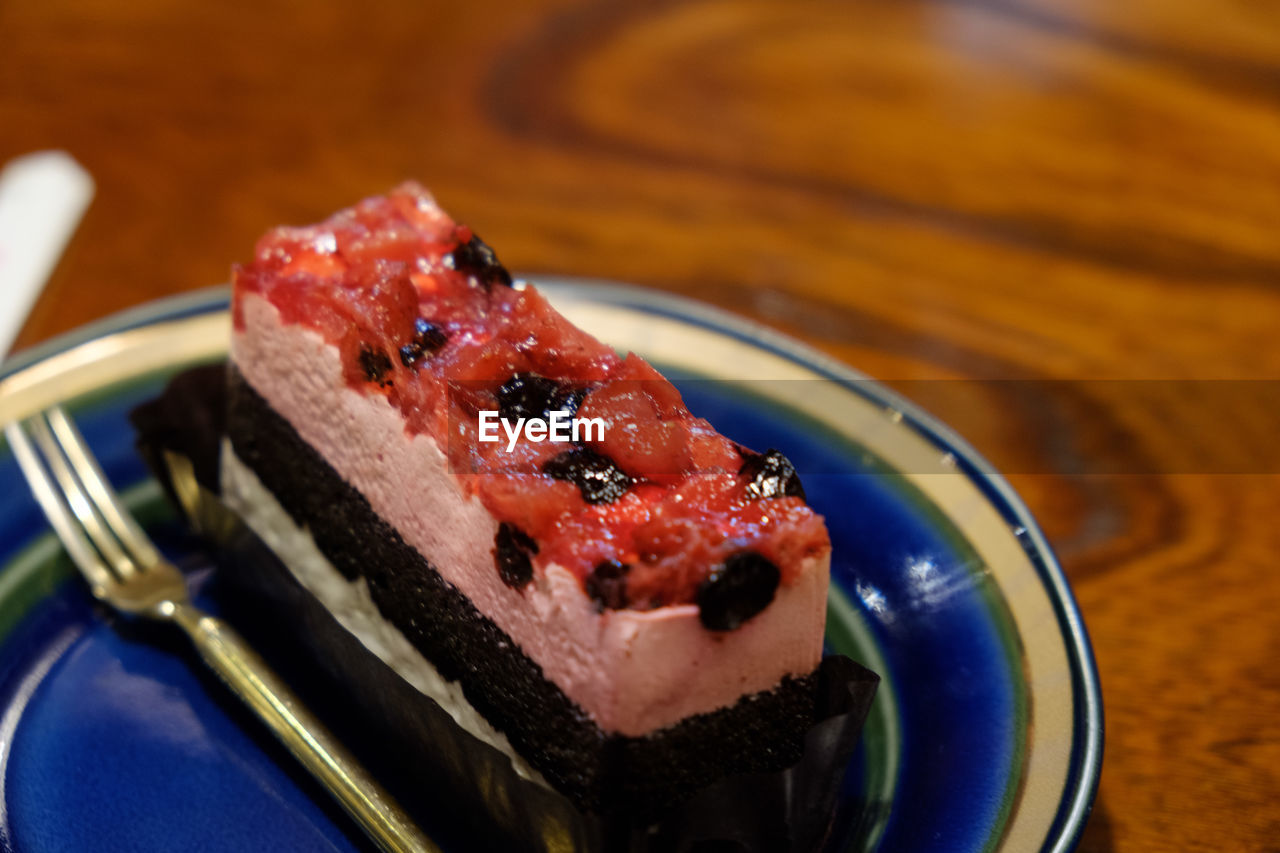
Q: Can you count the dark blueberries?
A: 9